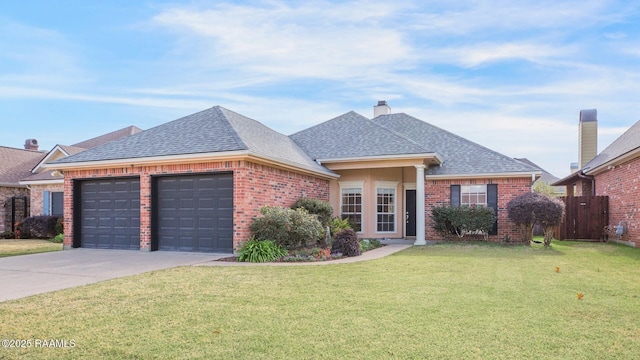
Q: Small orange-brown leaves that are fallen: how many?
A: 2